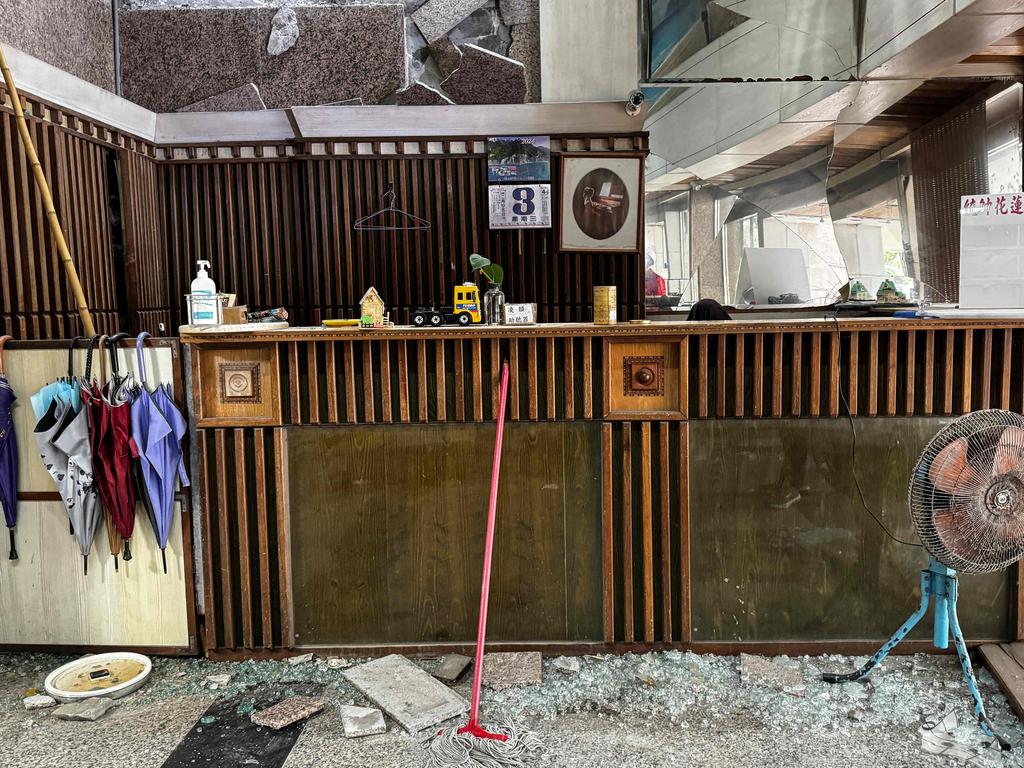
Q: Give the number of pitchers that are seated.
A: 0